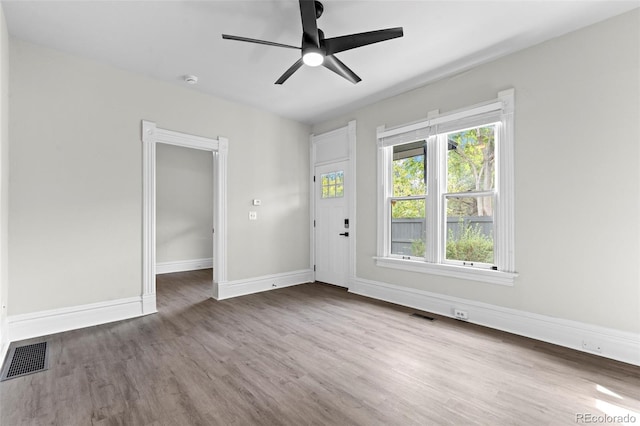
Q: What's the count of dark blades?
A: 5